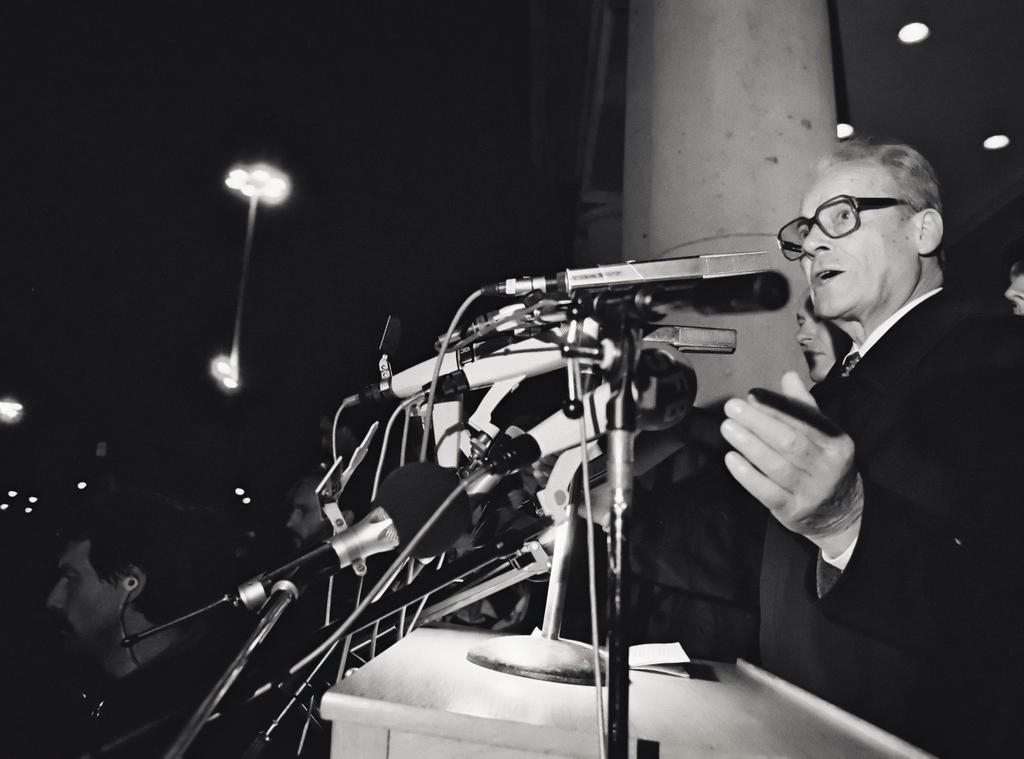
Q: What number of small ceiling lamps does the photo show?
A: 3